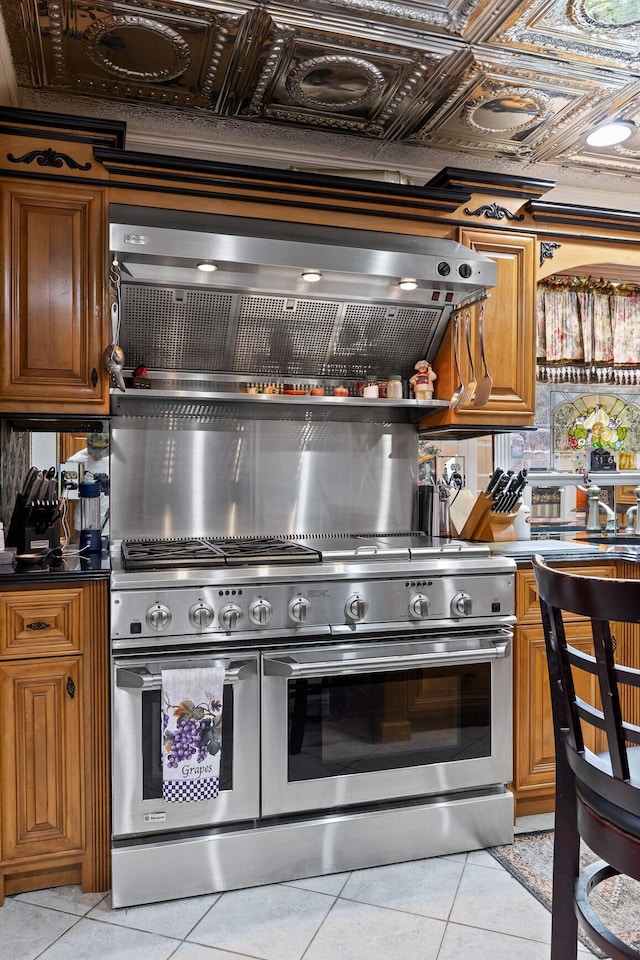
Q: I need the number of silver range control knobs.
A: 8